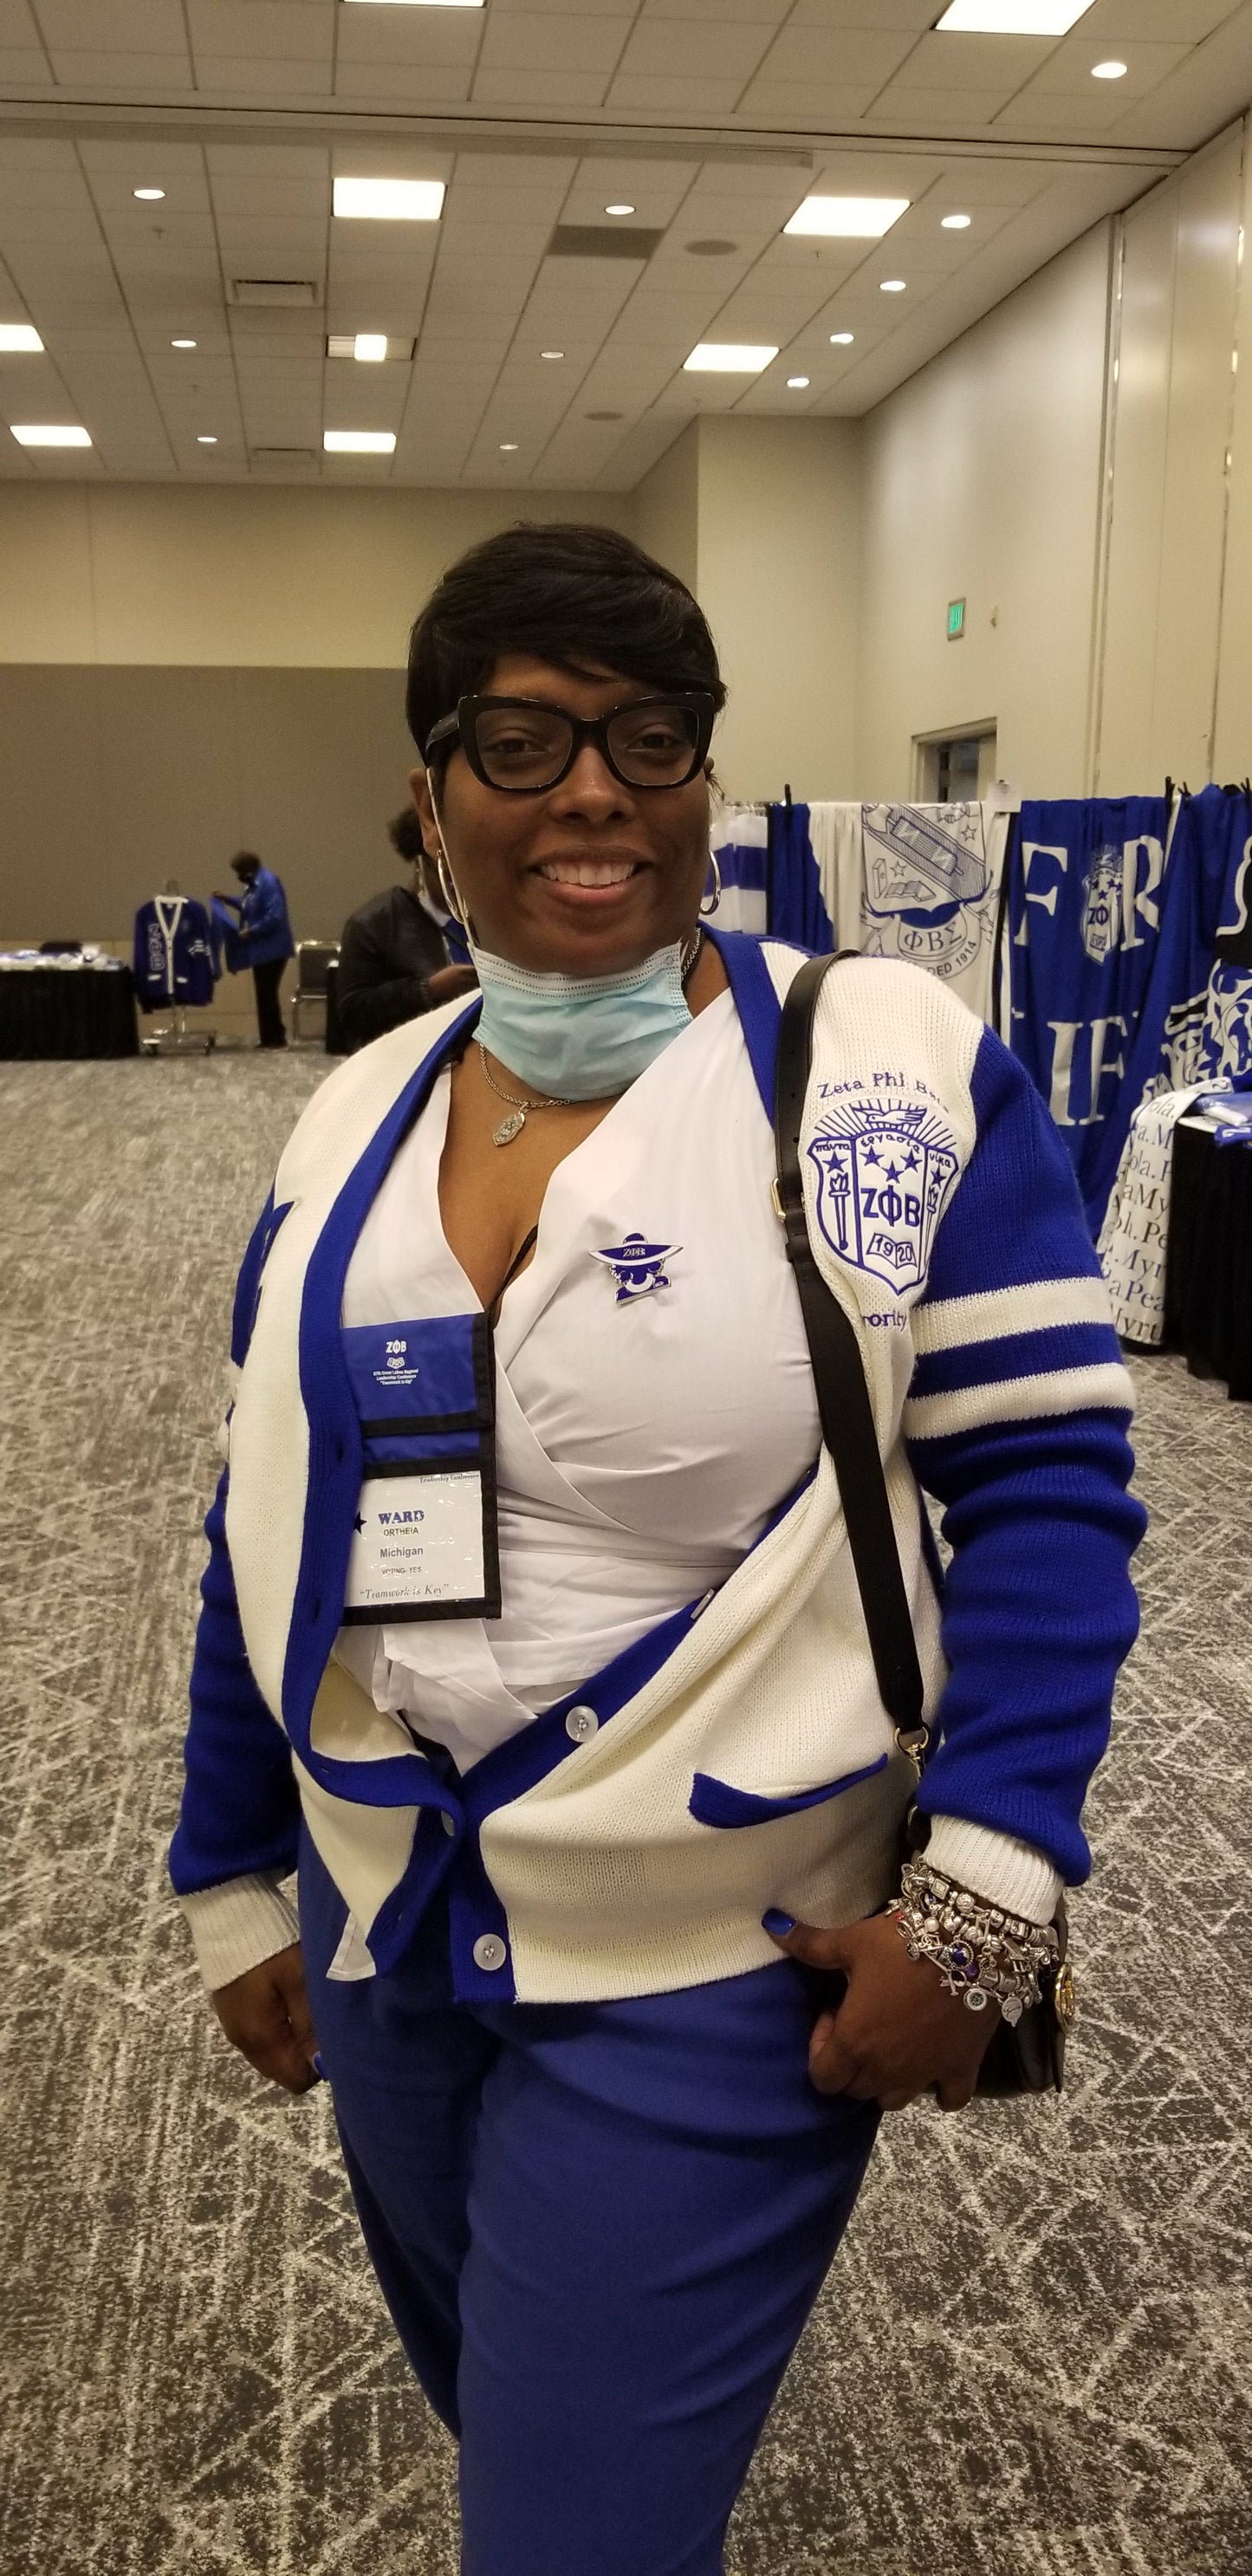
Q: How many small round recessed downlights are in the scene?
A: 11